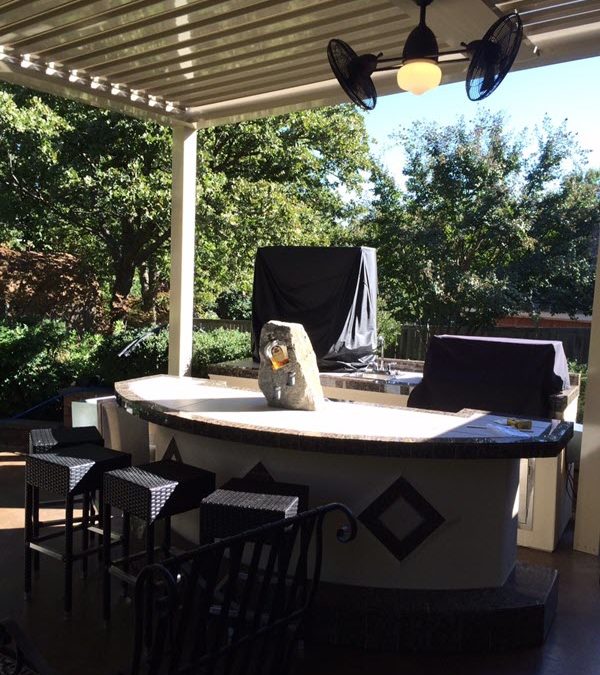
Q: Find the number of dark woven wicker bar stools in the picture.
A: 4